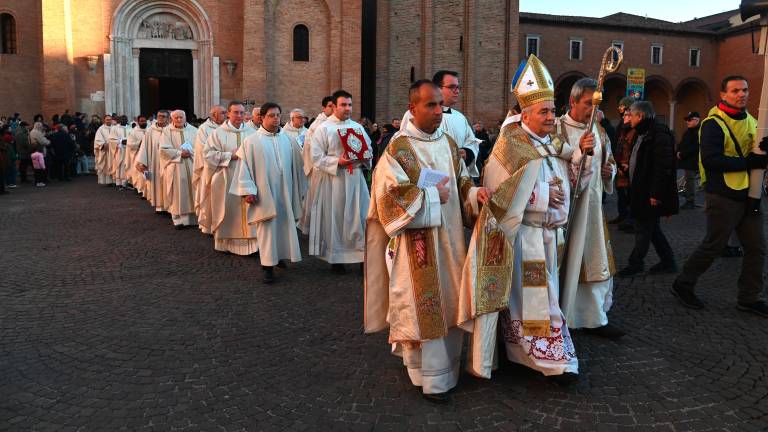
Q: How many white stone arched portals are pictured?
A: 1